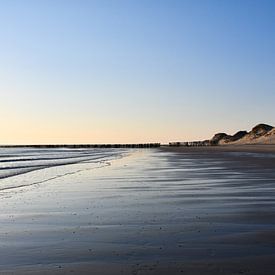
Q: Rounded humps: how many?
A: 3